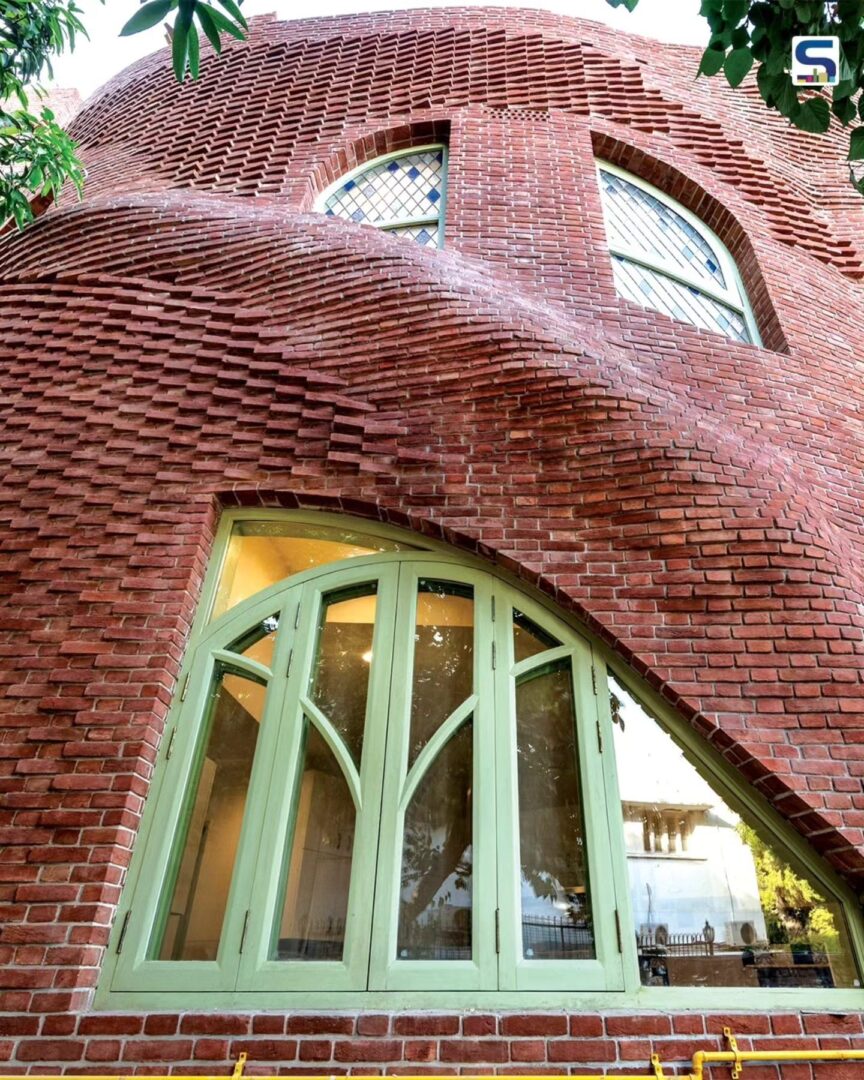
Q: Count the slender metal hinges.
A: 12